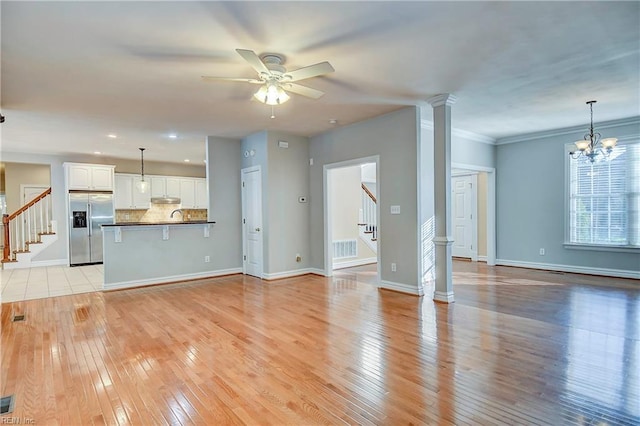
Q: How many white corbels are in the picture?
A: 3